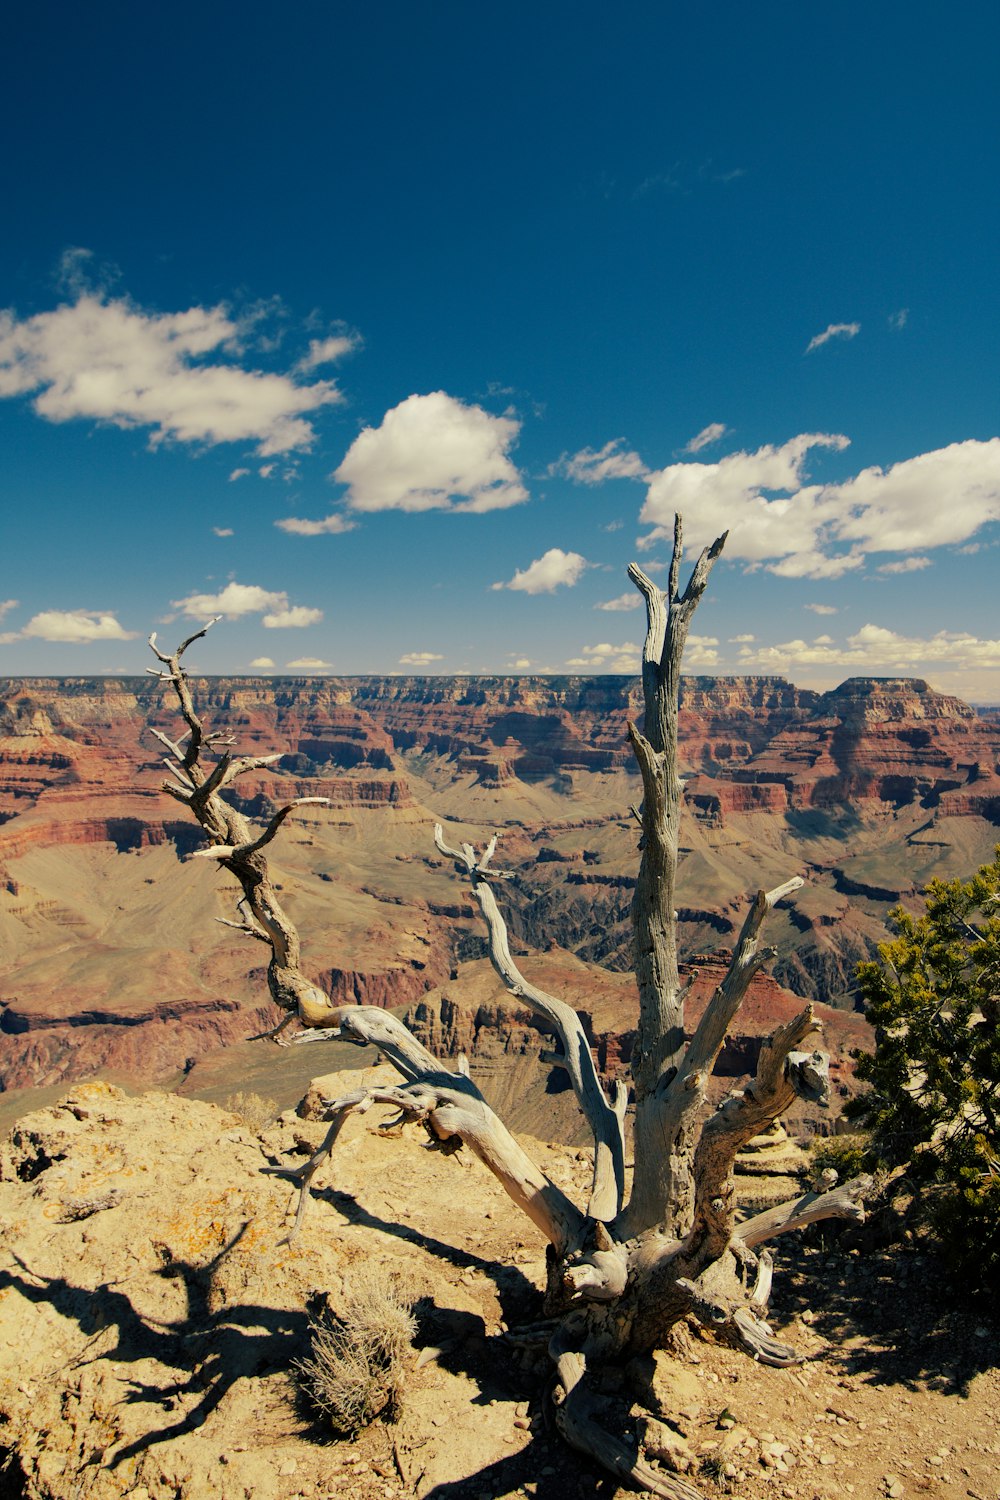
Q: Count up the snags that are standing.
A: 1